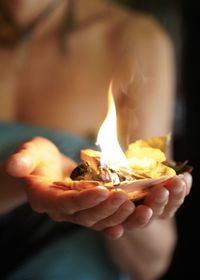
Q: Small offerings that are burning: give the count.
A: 1